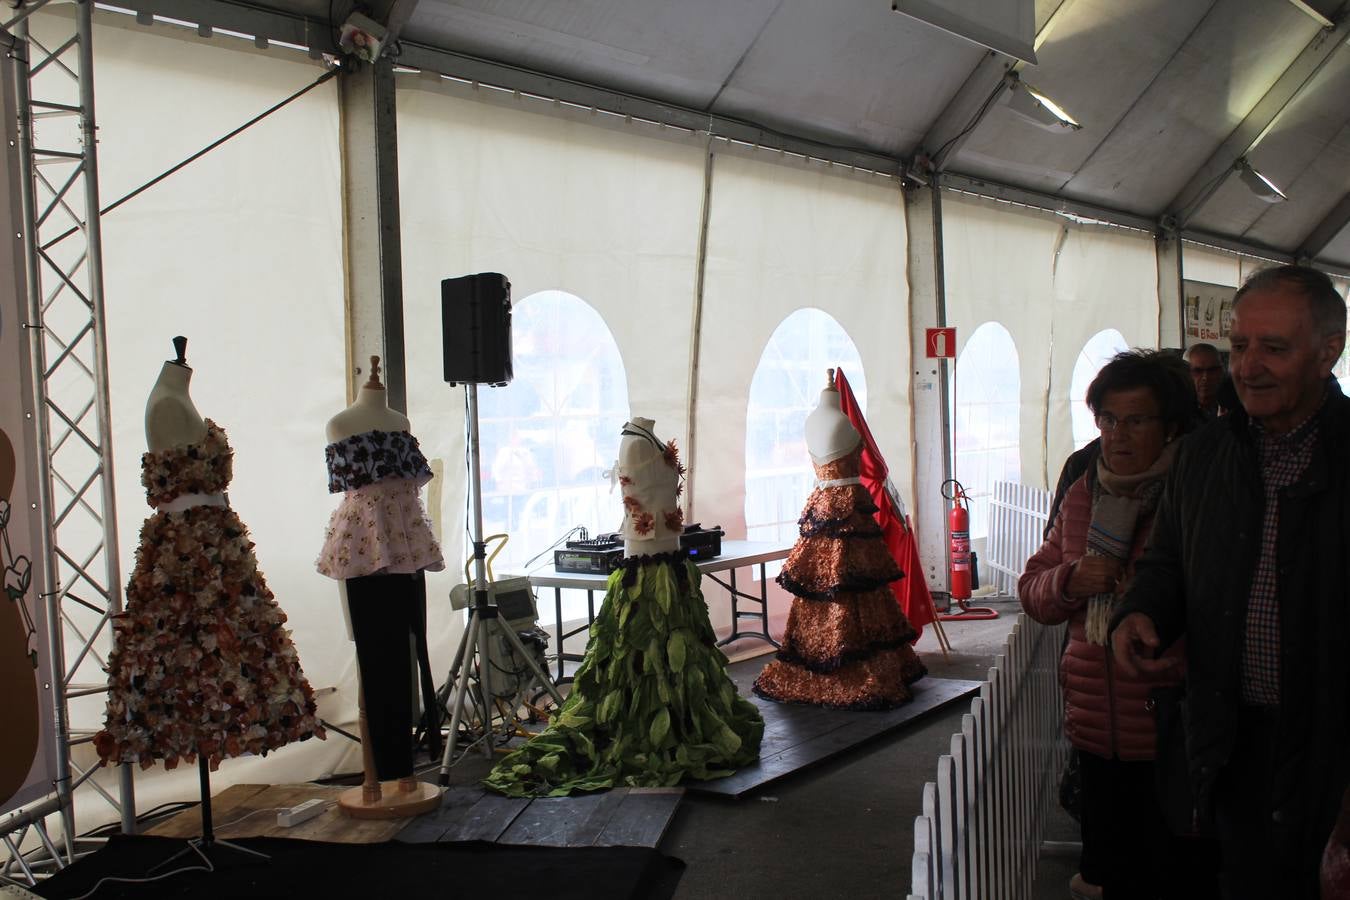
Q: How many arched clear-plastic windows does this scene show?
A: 4